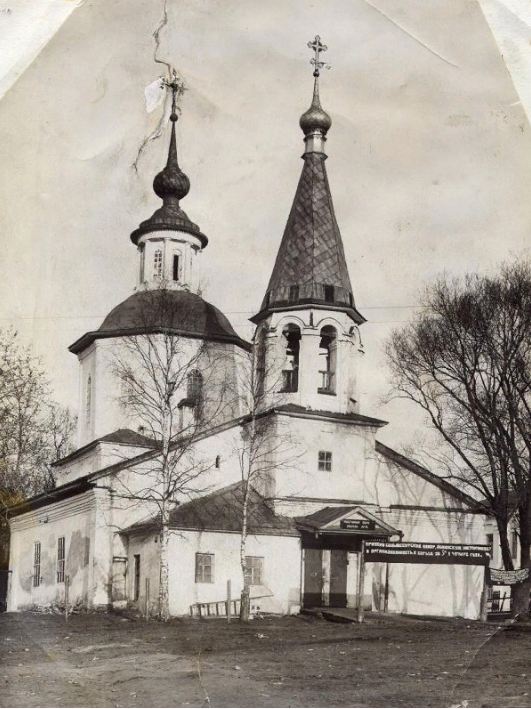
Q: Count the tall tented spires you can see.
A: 1